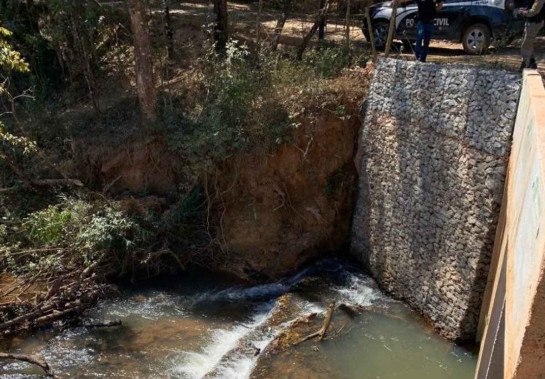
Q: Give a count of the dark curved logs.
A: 1